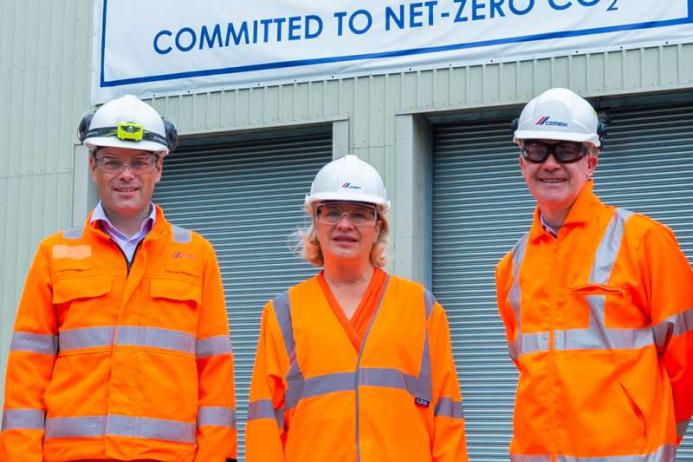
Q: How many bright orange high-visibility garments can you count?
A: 3